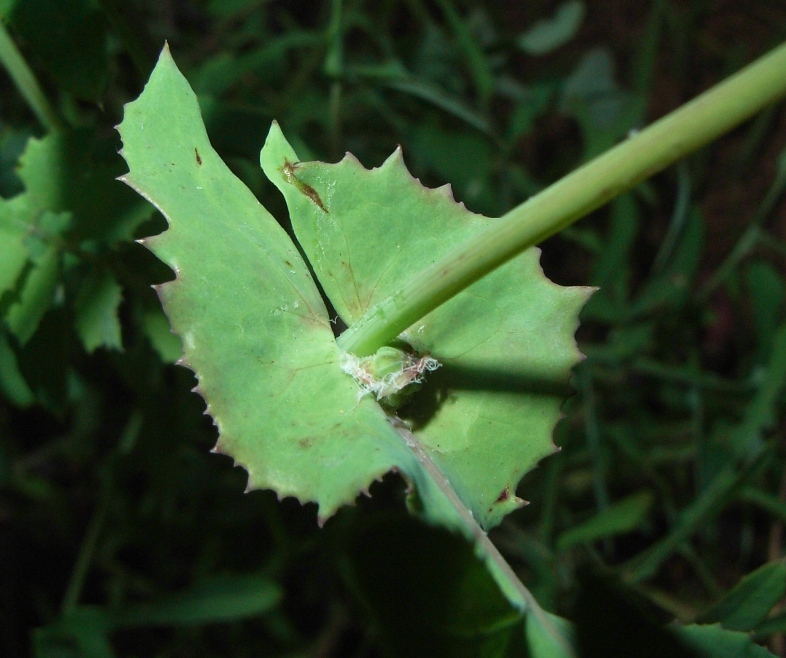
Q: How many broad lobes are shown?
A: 2